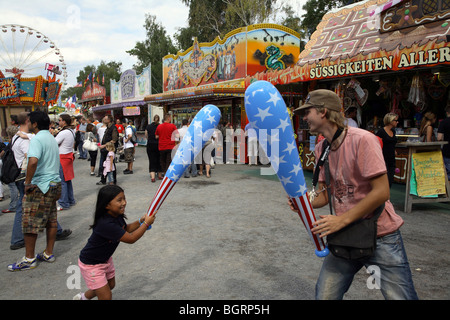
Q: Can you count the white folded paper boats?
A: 0